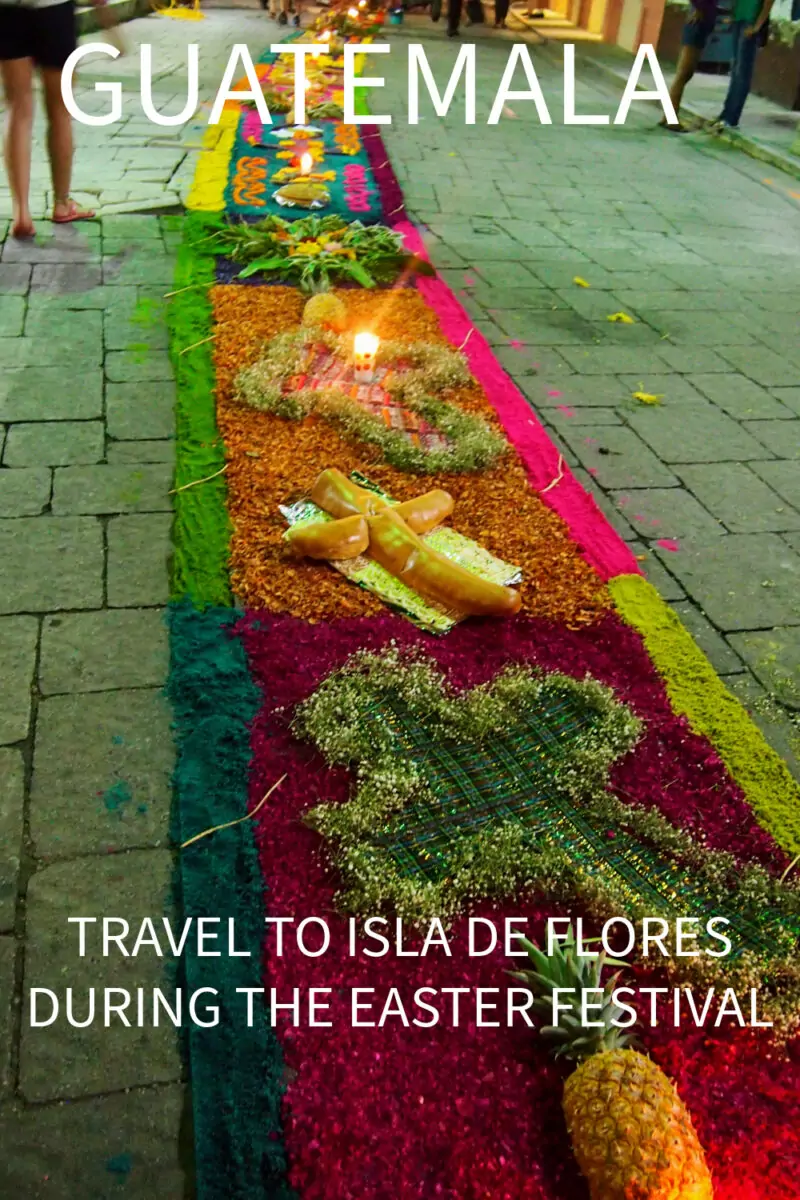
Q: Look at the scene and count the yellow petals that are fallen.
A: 3